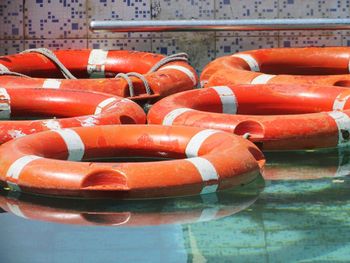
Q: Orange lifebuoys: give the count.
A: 5